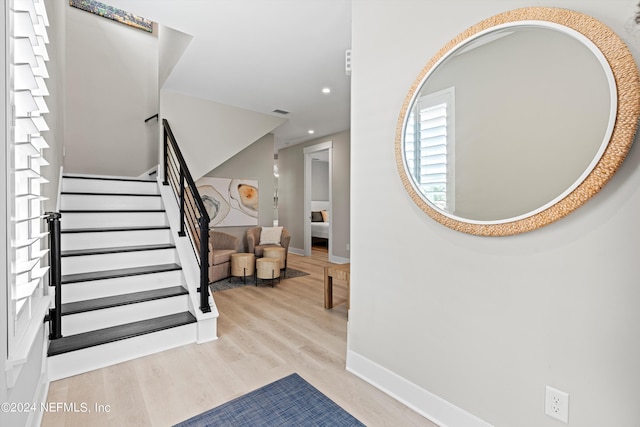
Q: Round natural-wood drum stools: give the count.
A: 3